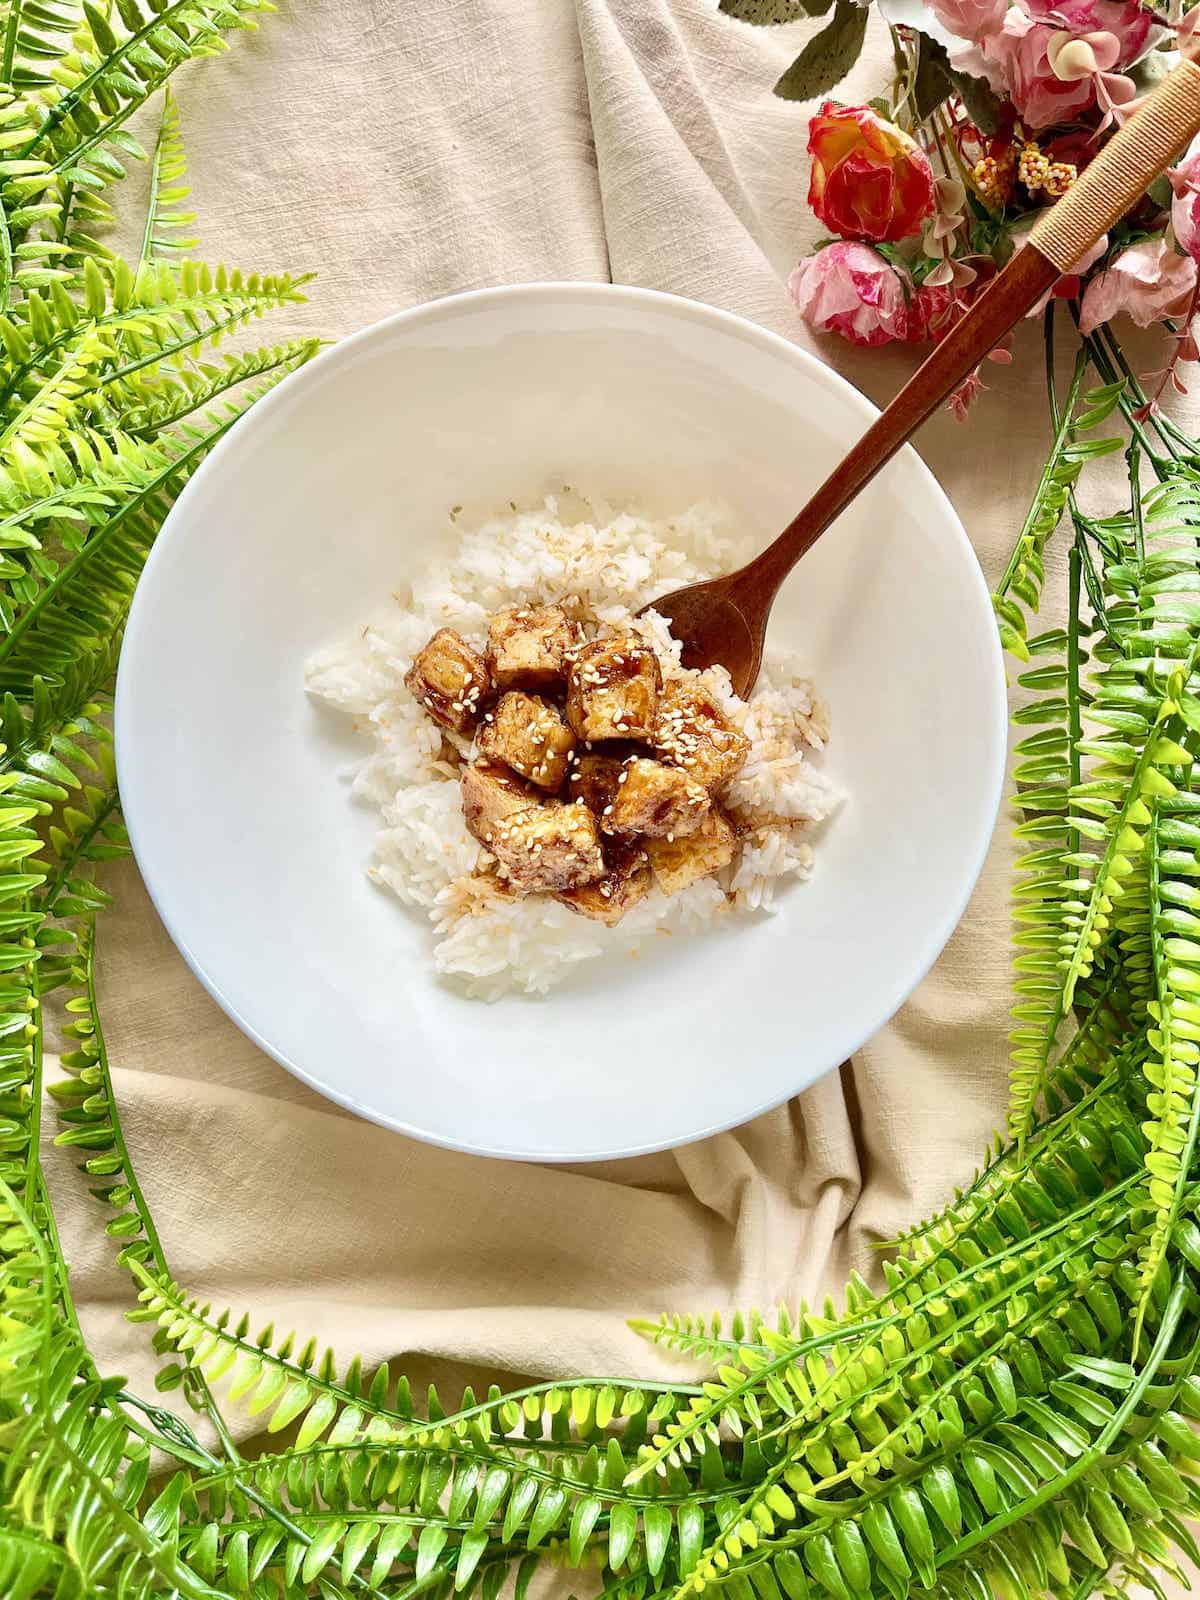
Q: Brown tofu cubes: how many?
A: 11